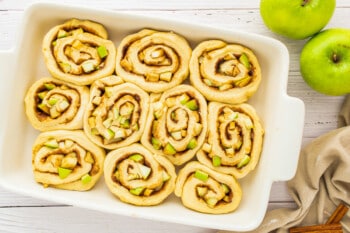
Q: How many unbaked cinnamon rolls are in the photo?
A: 10